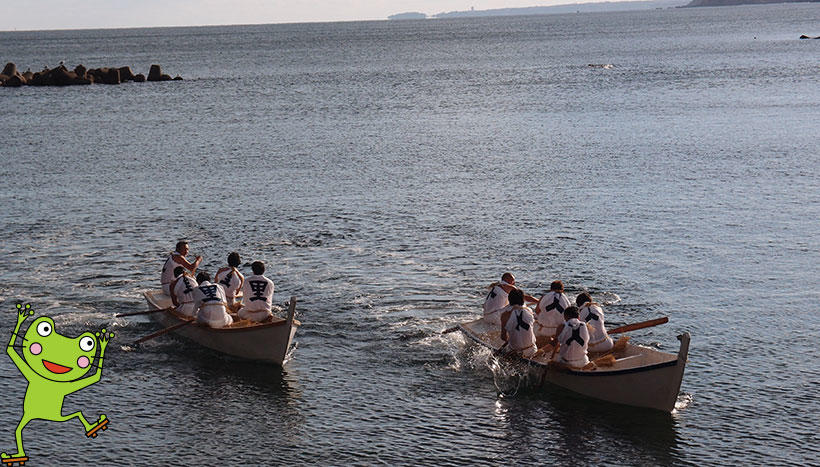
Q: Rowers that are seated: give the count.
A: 10